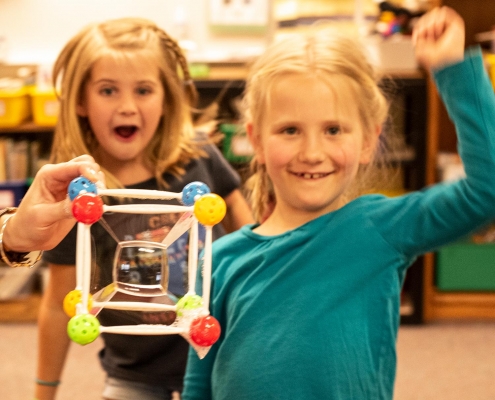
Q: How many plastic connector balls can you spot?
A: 8